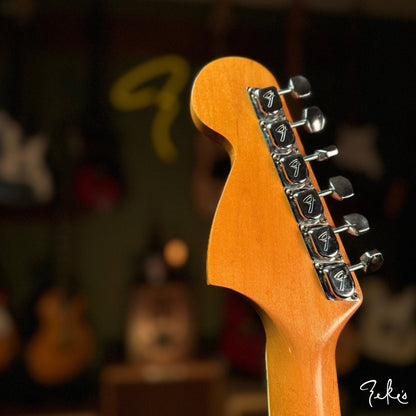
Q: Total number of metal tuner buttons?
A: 6